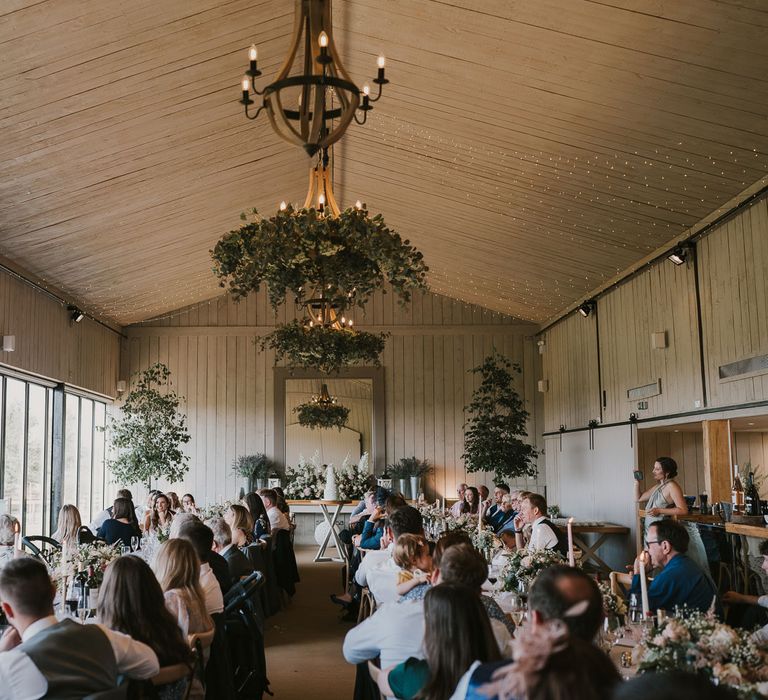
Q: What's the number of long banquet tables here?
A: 2